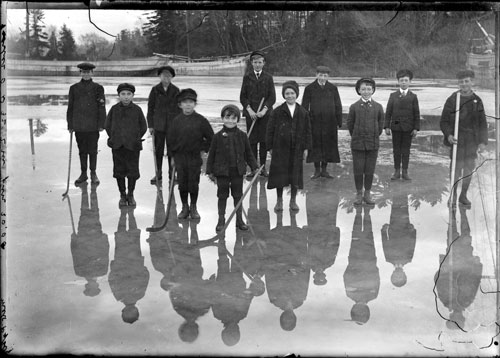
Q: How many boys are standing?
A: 11